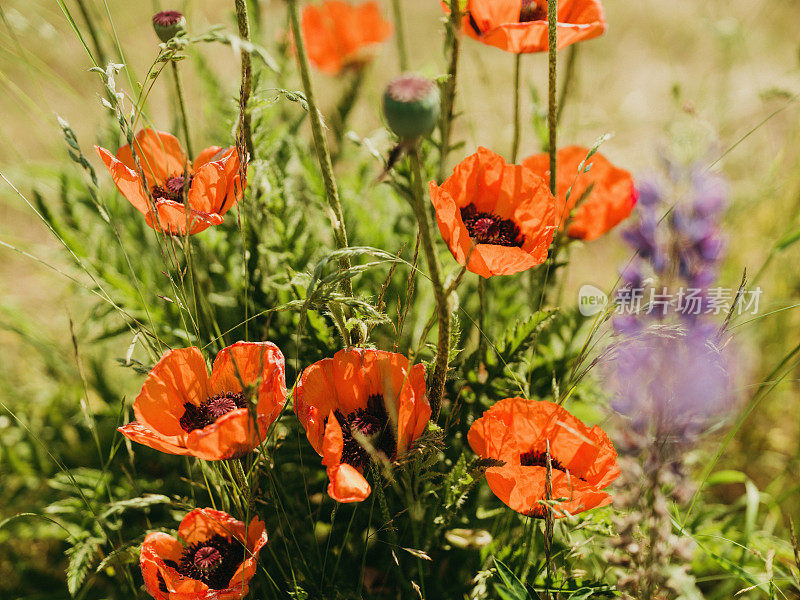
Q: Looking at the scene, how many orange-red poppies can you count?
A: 9